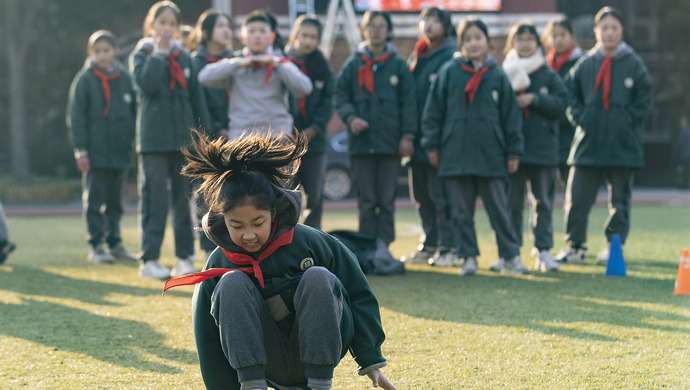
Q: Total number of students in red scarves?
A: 12